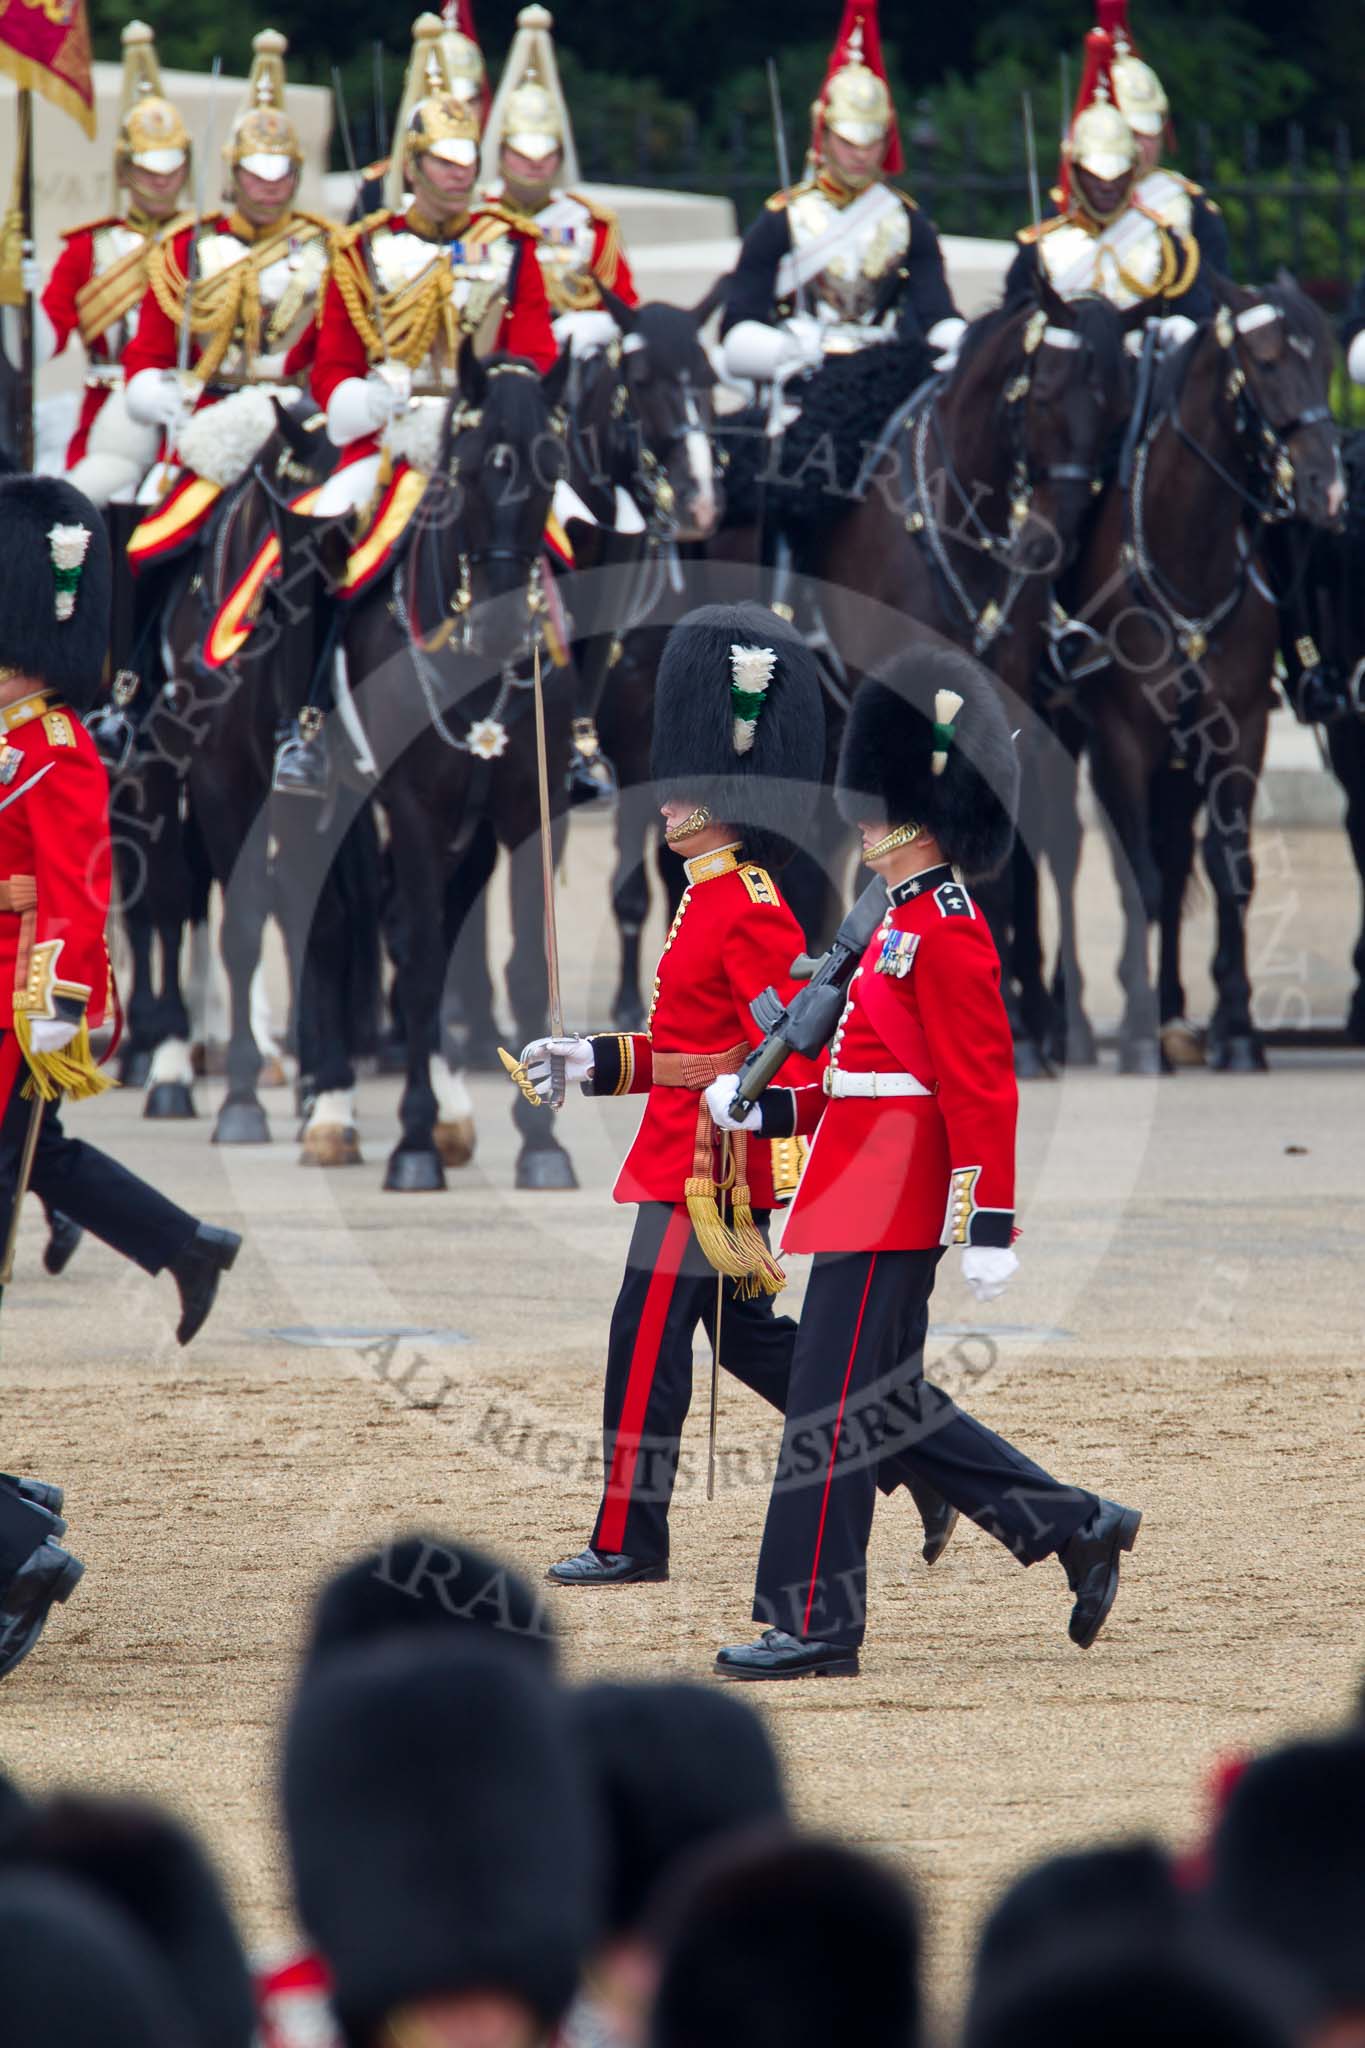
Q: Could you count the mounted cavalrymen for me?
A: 8